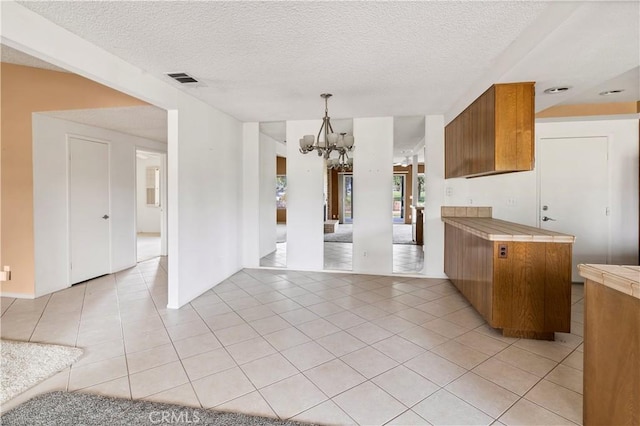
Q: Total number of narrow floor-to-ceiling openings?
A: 3